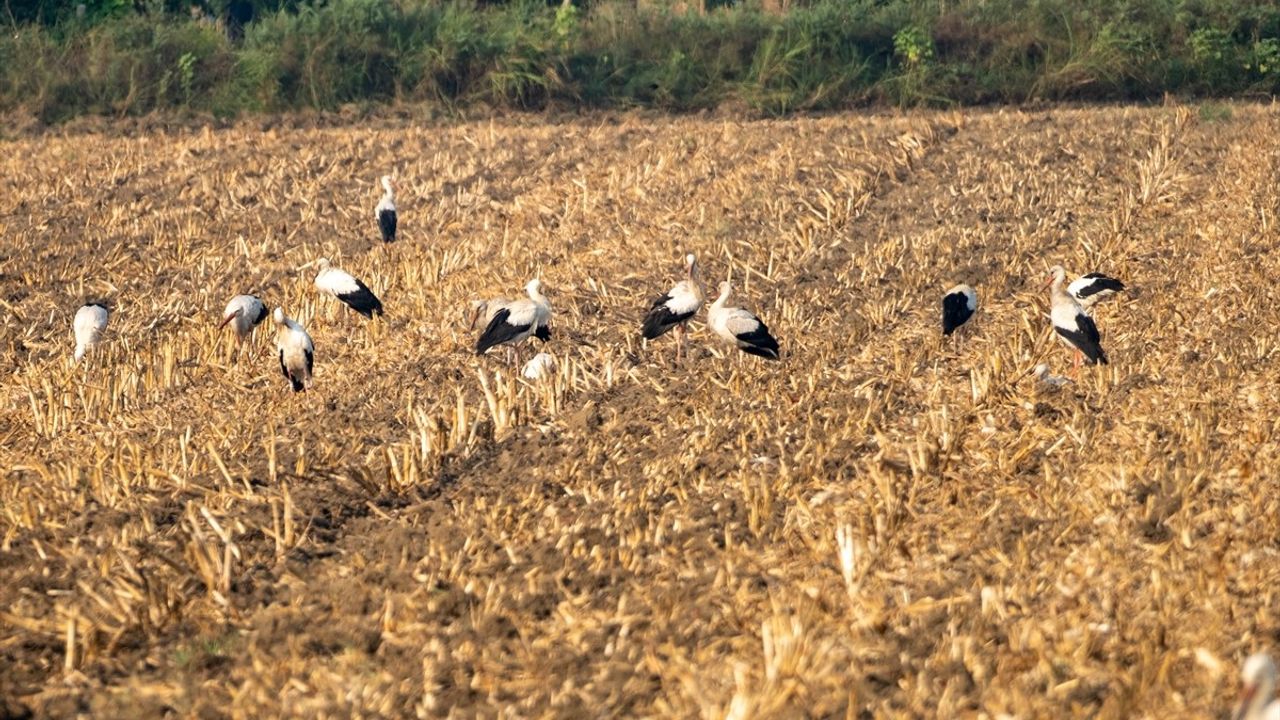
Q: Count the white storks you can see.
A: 15